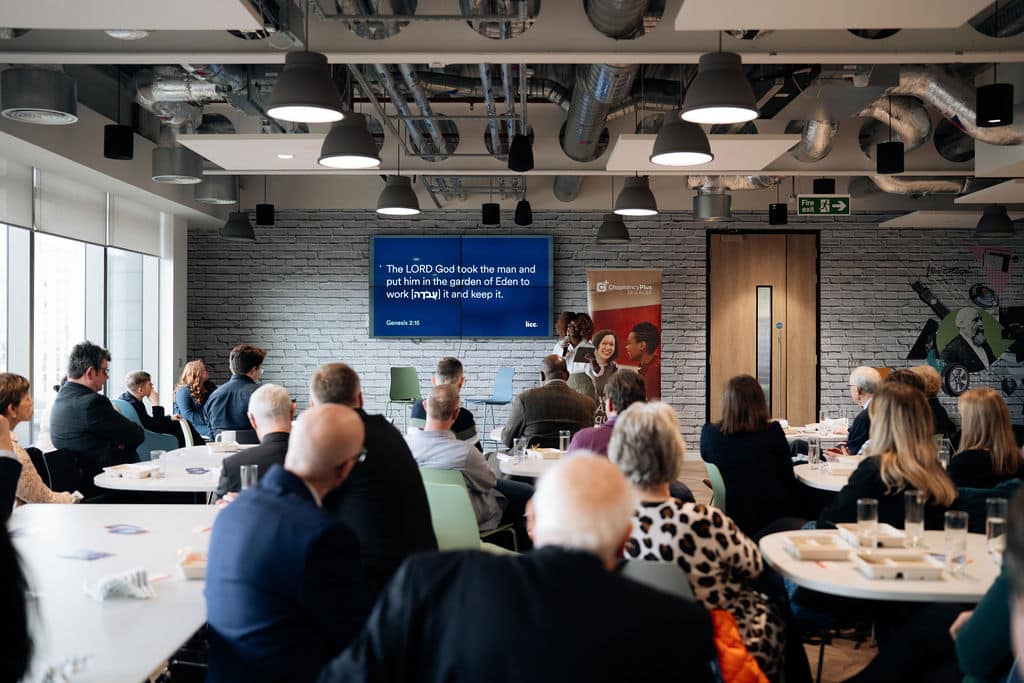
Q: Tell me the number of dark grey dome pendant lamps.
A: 9